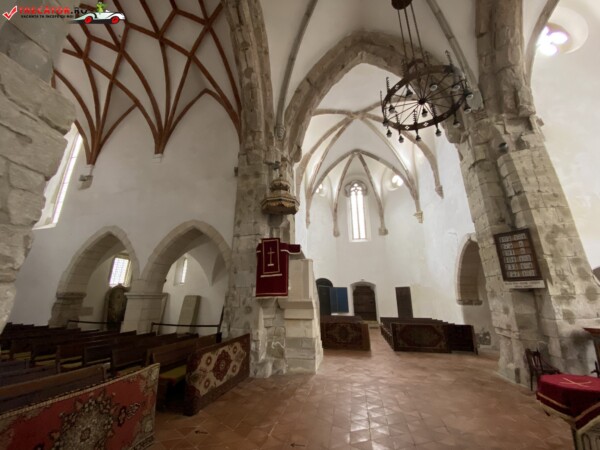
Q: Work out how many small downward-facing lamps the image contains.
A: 13